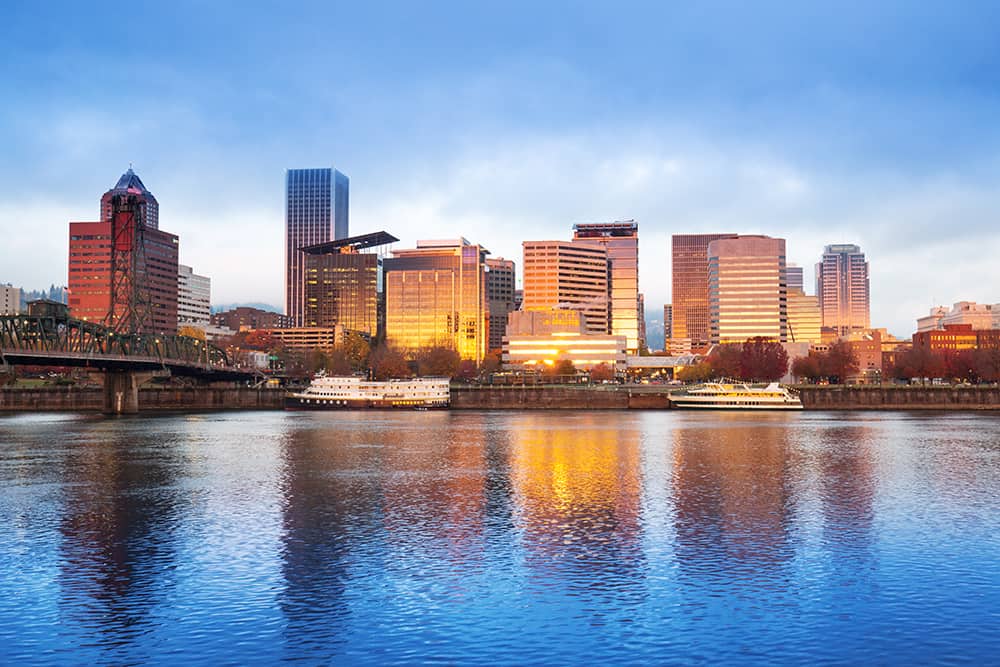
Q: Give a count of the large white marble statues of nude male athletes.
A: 0